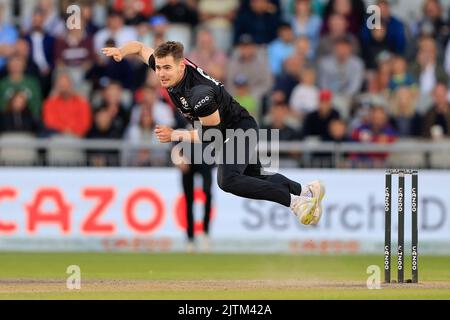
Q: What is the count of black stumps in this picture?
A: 3